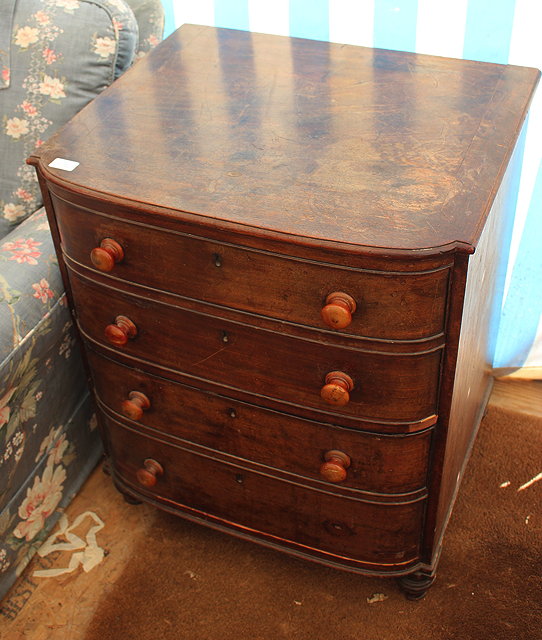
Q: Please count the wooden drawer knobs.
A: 7